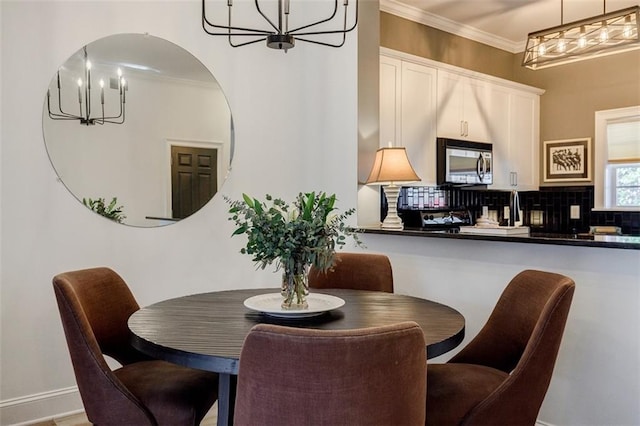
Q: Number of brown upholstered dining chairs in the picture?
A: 4